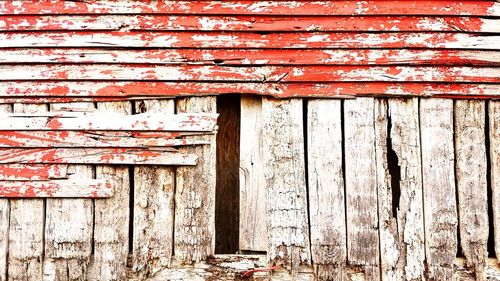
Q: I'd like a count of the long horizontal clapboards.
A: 6